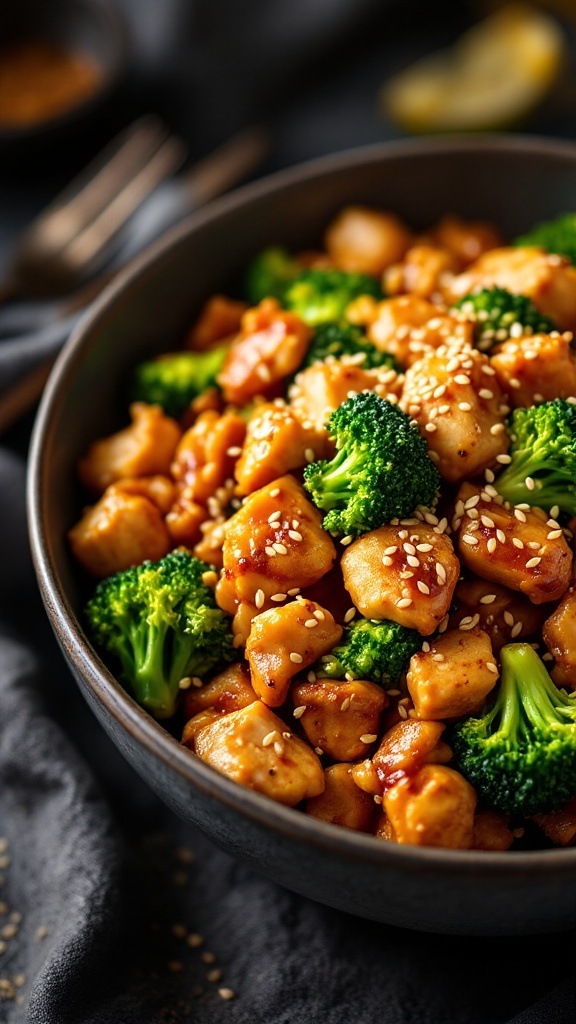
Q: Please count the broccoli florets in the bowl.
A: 11